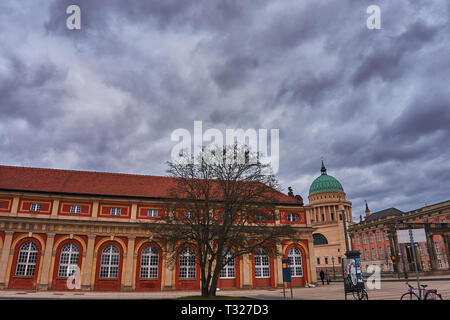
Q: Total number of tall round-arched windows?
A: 8